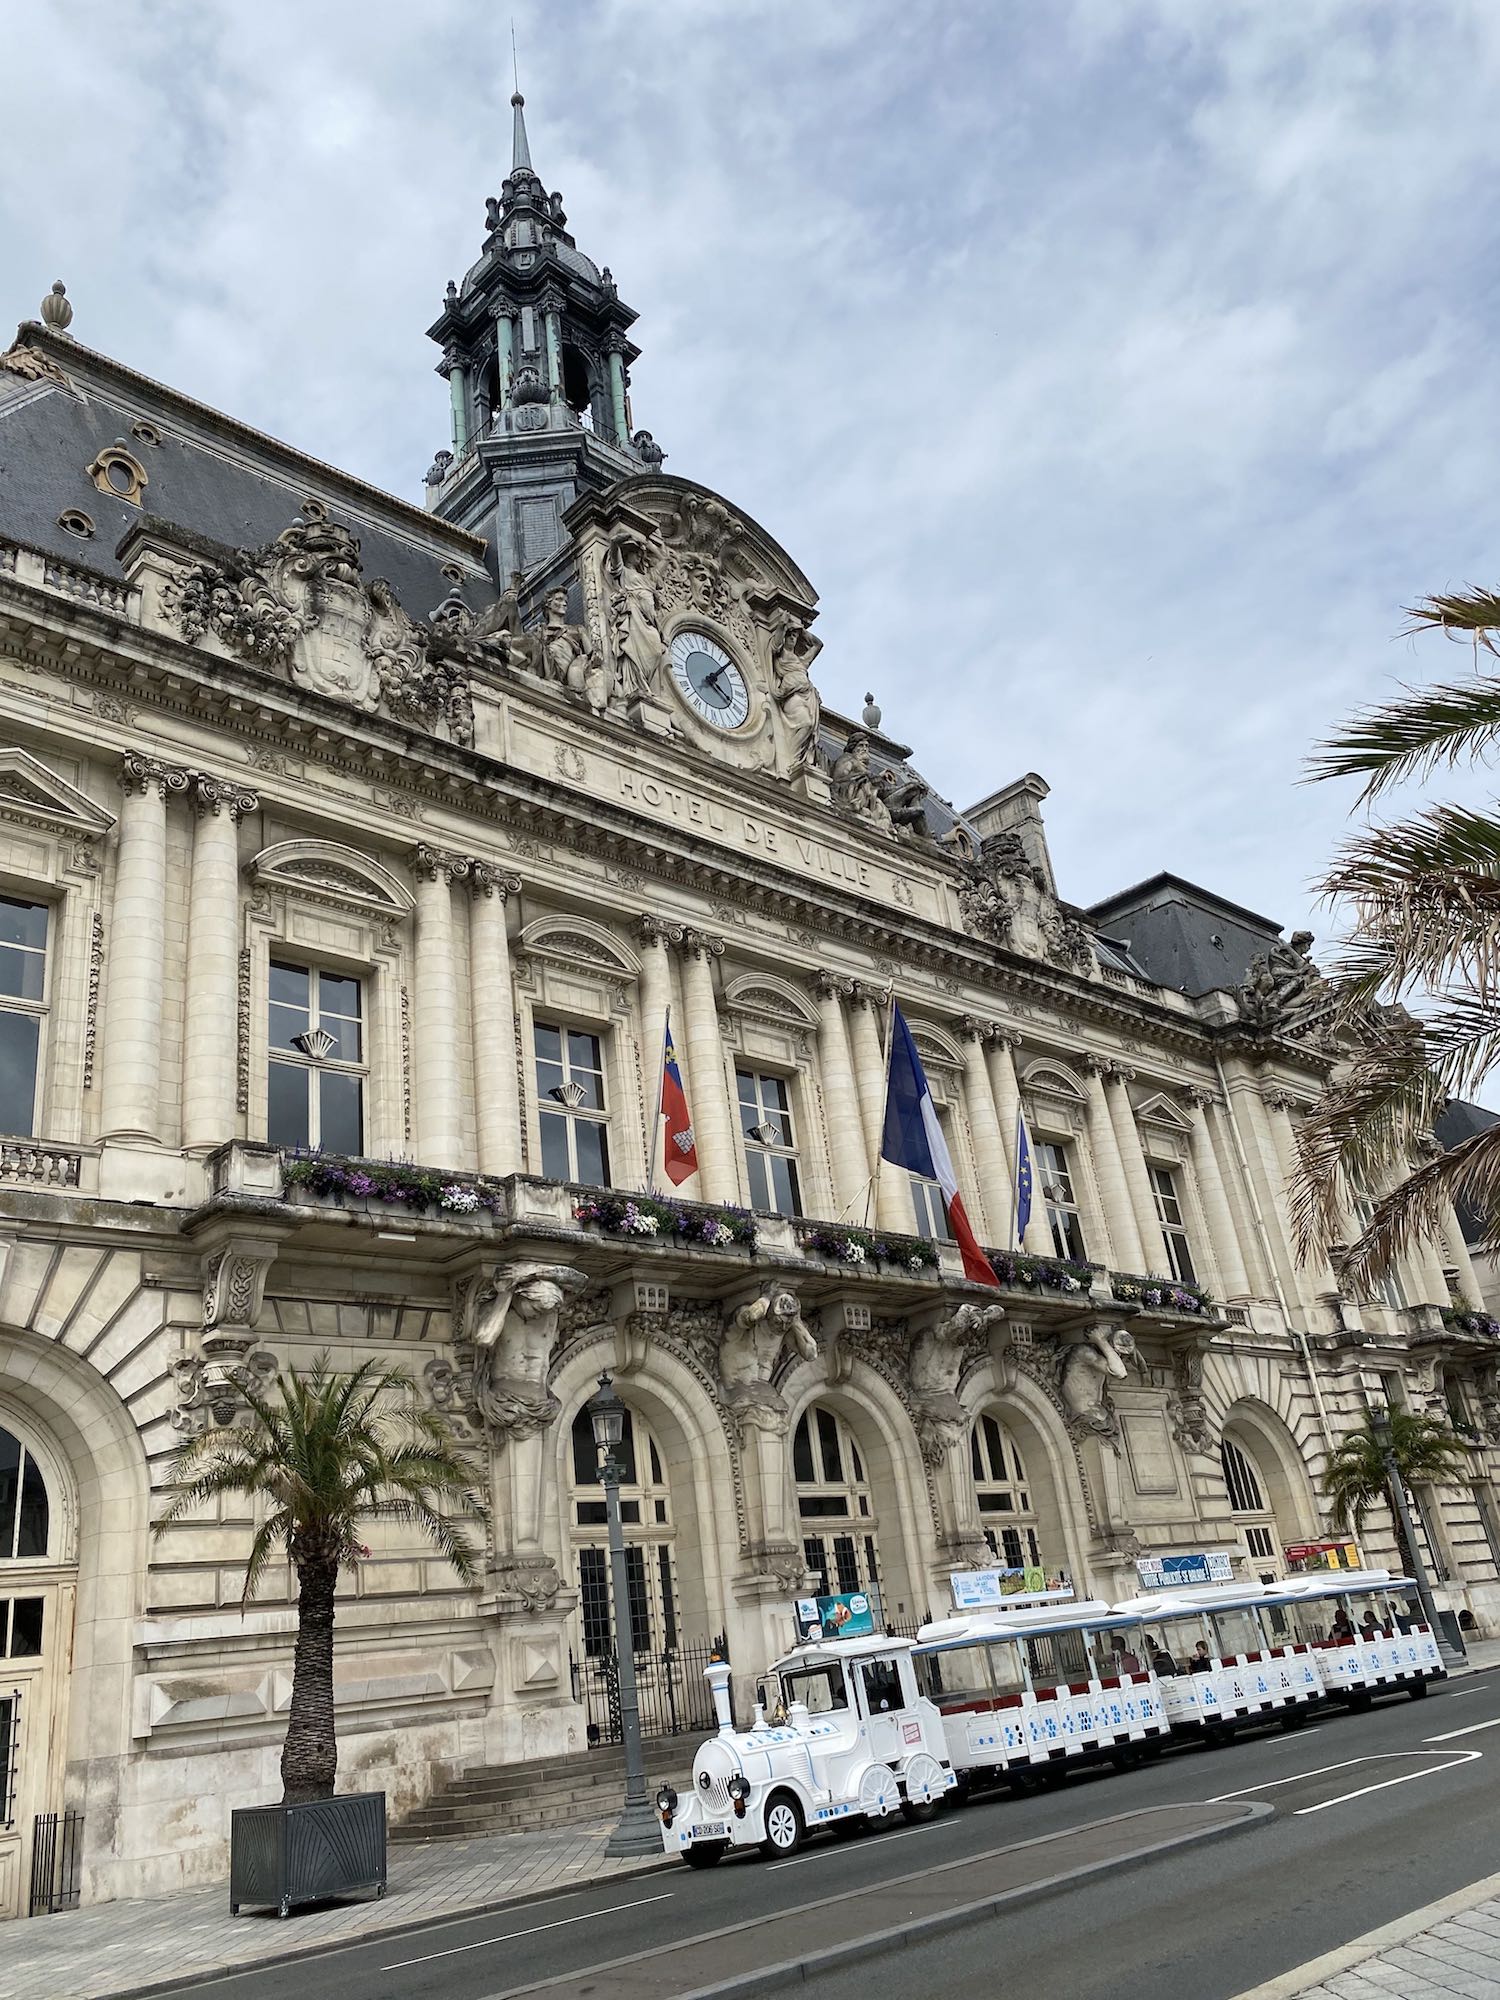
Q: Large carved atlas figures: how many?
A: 4